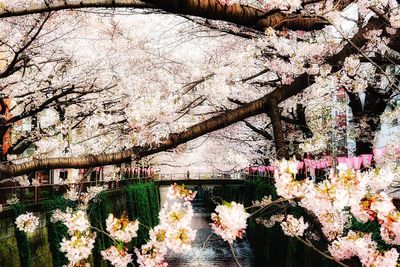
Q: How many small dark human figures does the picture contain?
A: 1